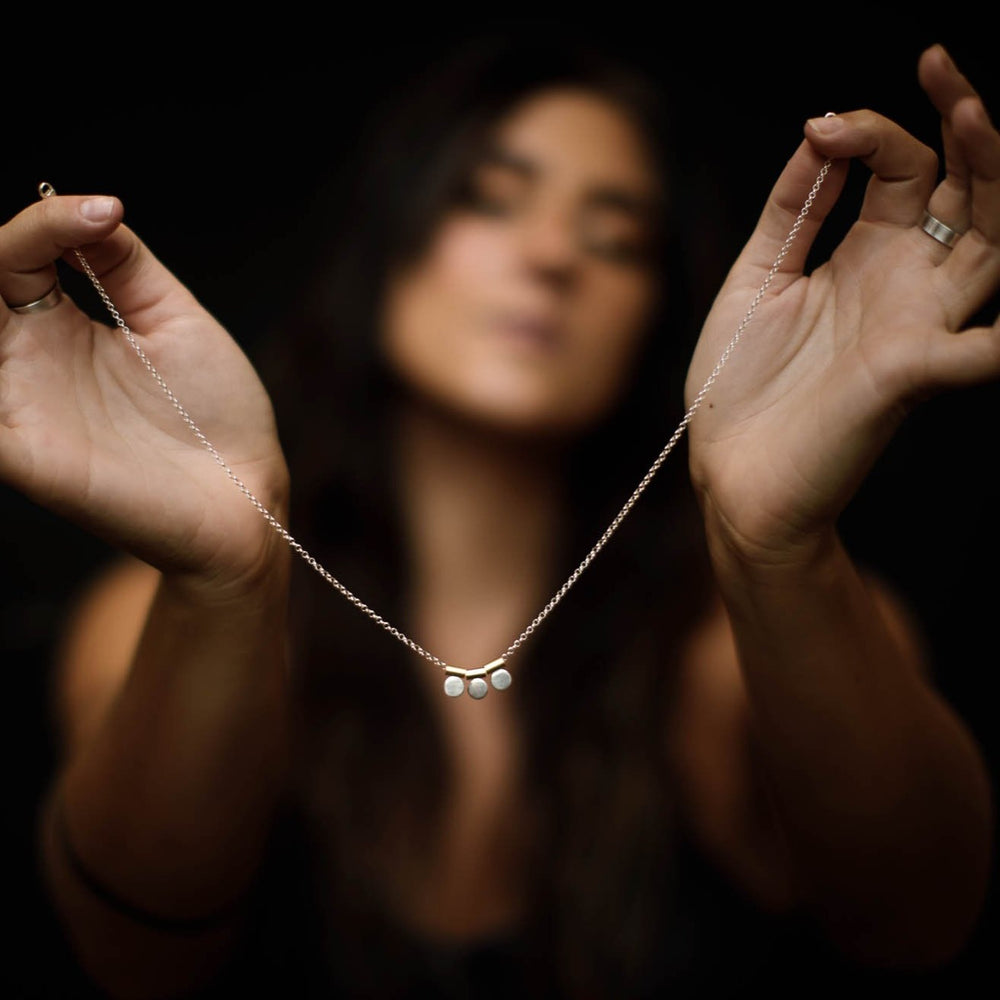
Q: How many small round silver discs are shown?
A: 3